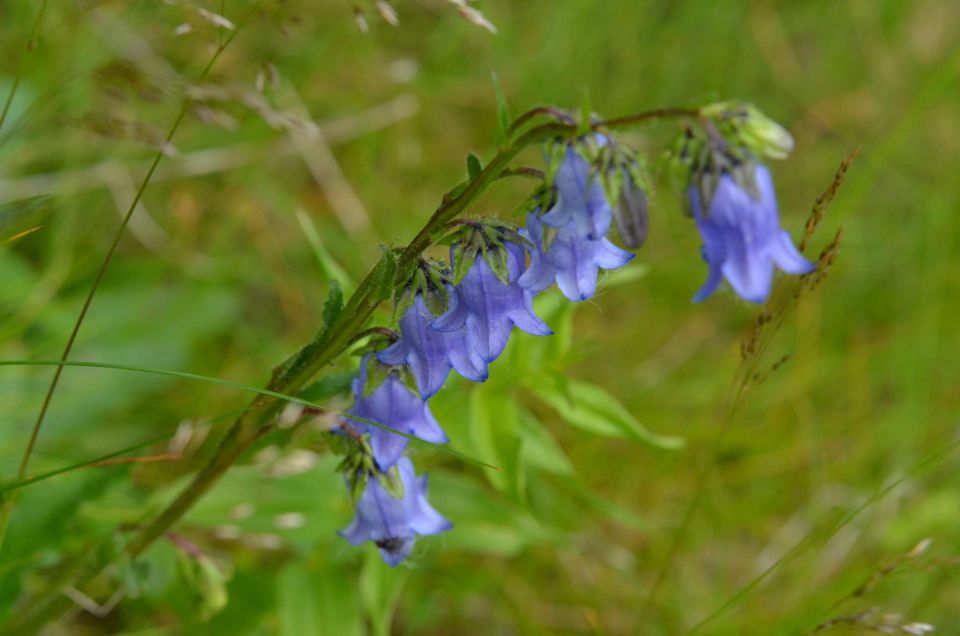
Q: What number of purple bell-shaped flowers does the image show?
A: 7